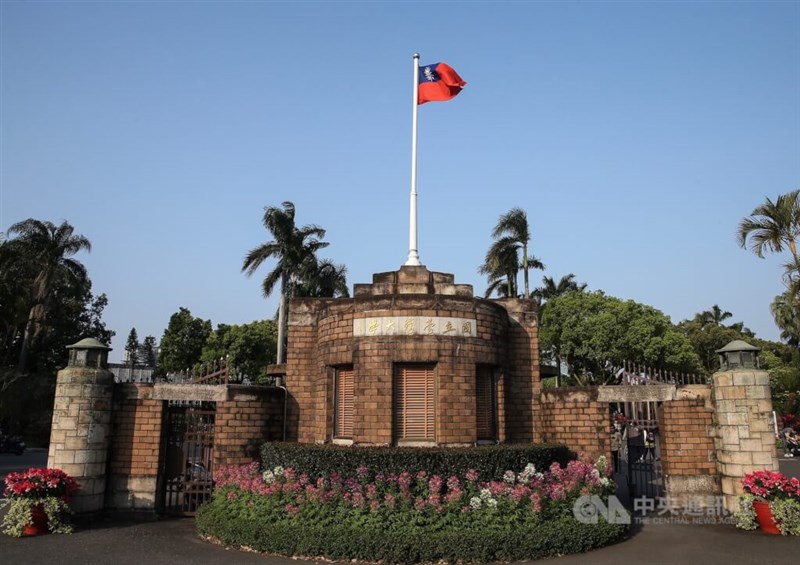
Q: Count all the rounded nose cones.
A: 0